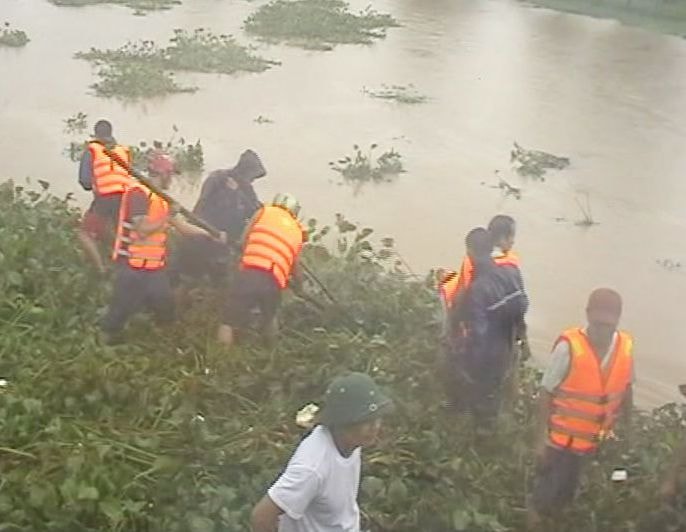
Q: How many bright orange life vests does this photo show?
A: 6